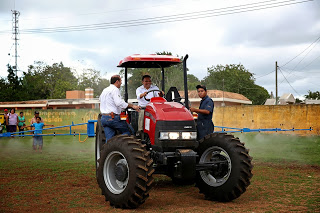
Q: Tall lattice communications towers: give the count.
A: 1